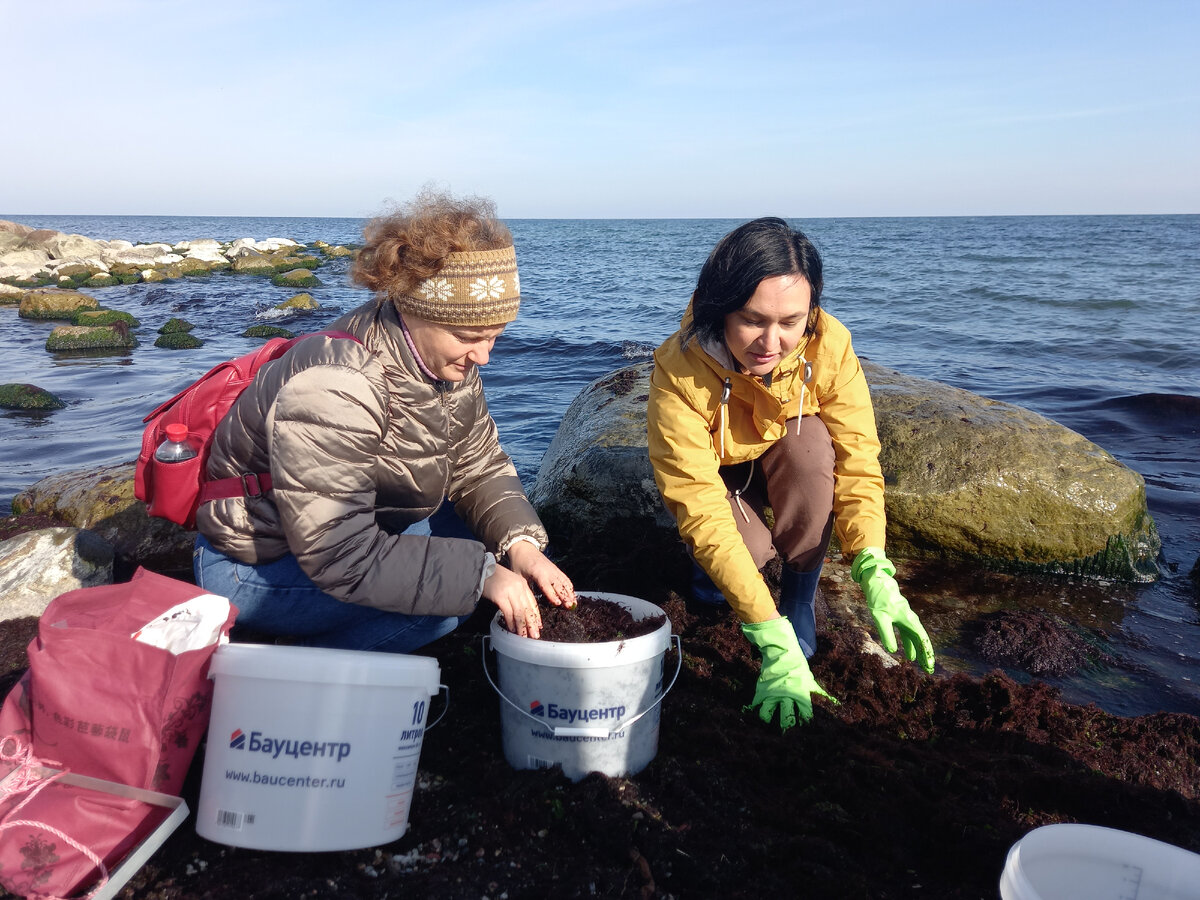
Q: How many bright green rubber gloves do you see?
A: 2